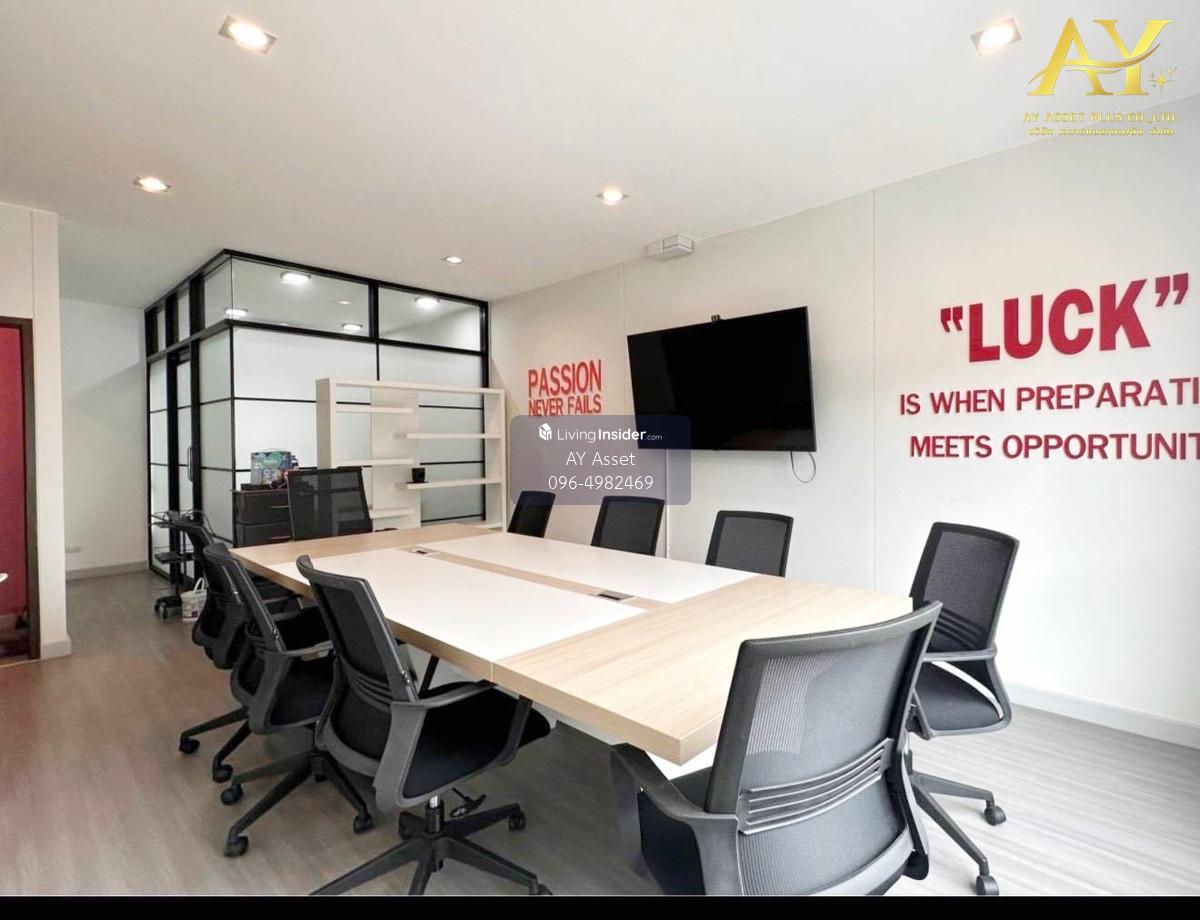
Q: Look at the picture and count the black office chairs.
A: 9